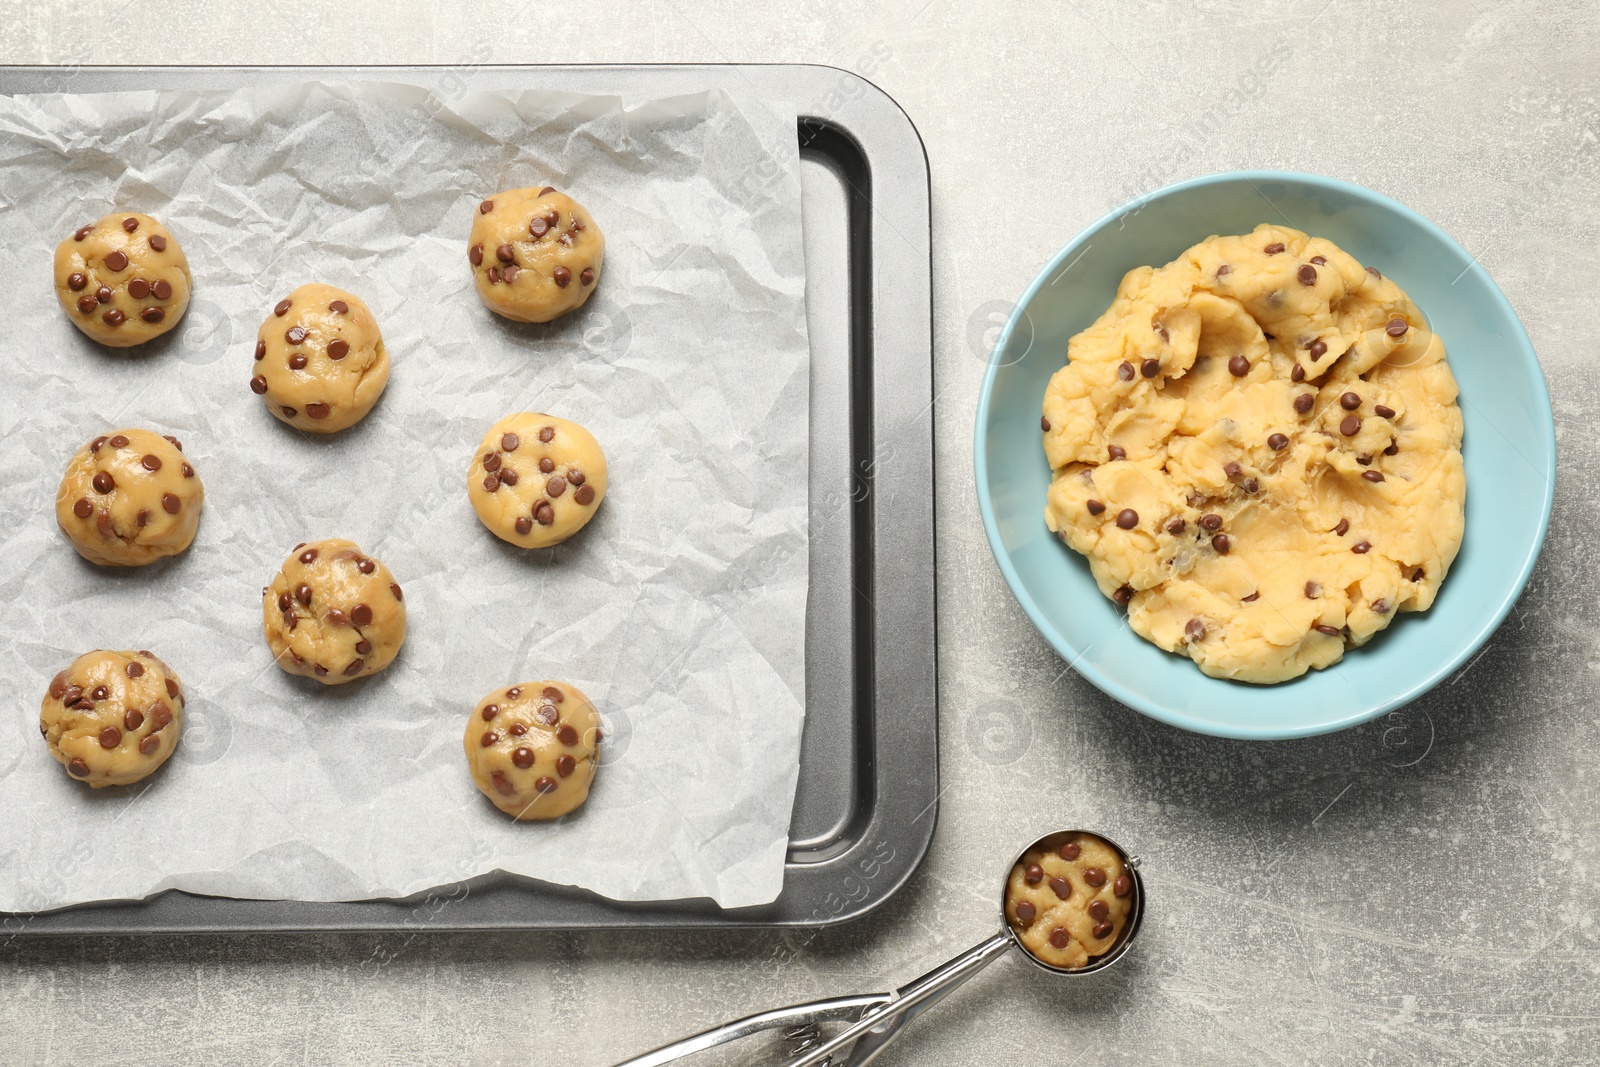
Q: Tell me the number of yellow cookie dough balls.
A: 8